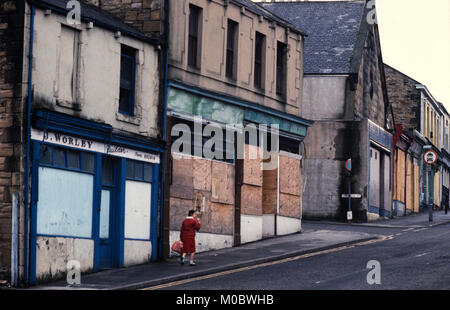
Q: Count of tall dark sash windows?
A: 5